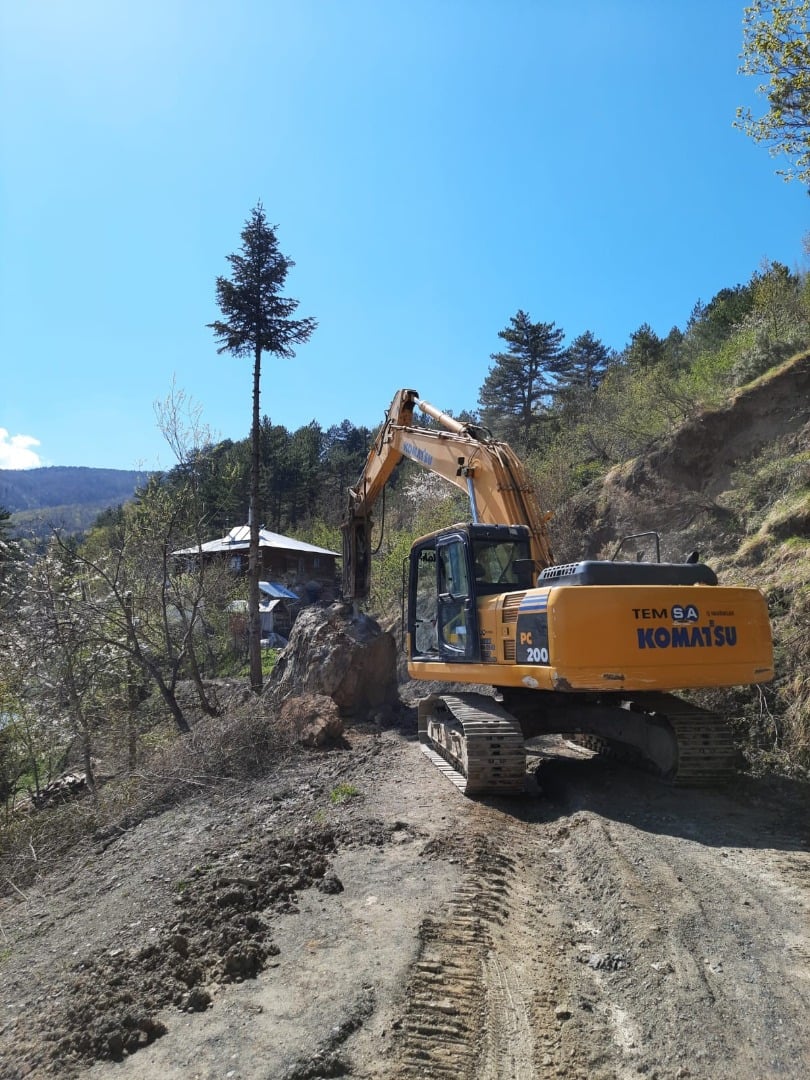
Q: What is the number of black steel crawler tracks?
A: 2